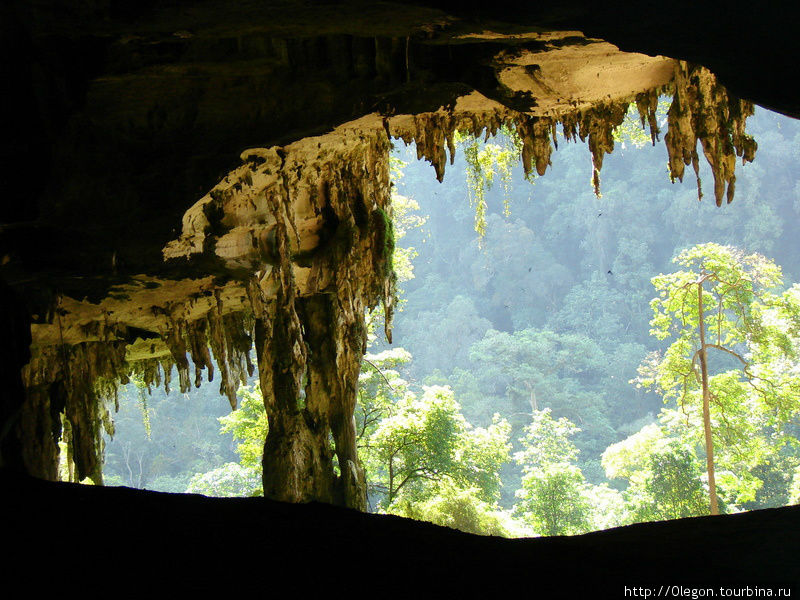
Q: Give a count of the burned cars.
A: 0